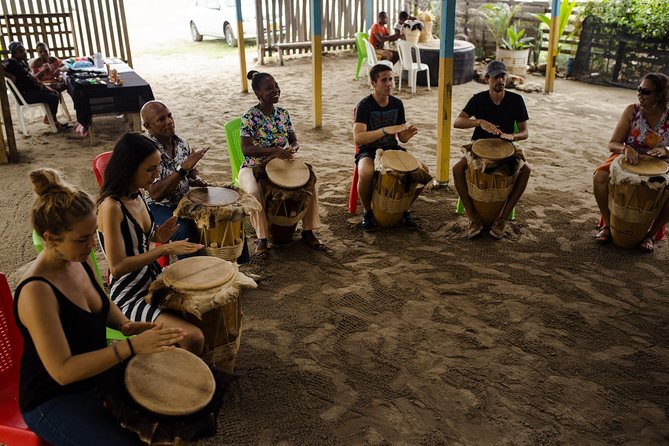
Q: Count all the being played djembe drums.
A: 7